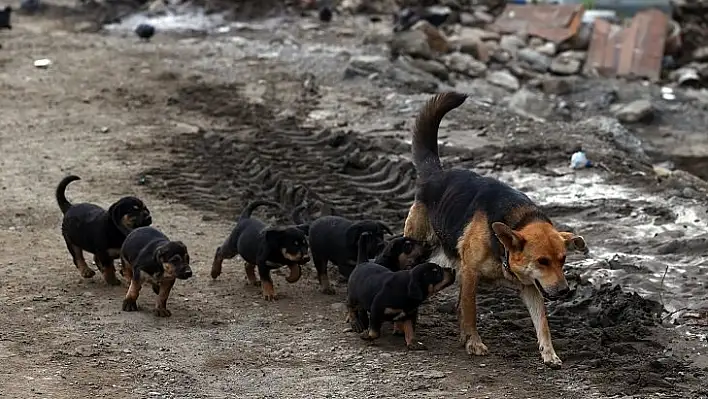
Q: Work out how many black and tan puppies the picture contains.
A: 6